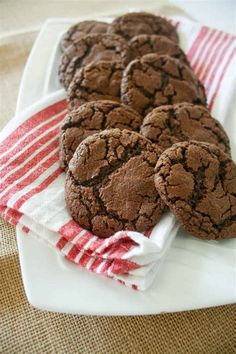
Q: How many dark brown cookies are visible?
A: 10